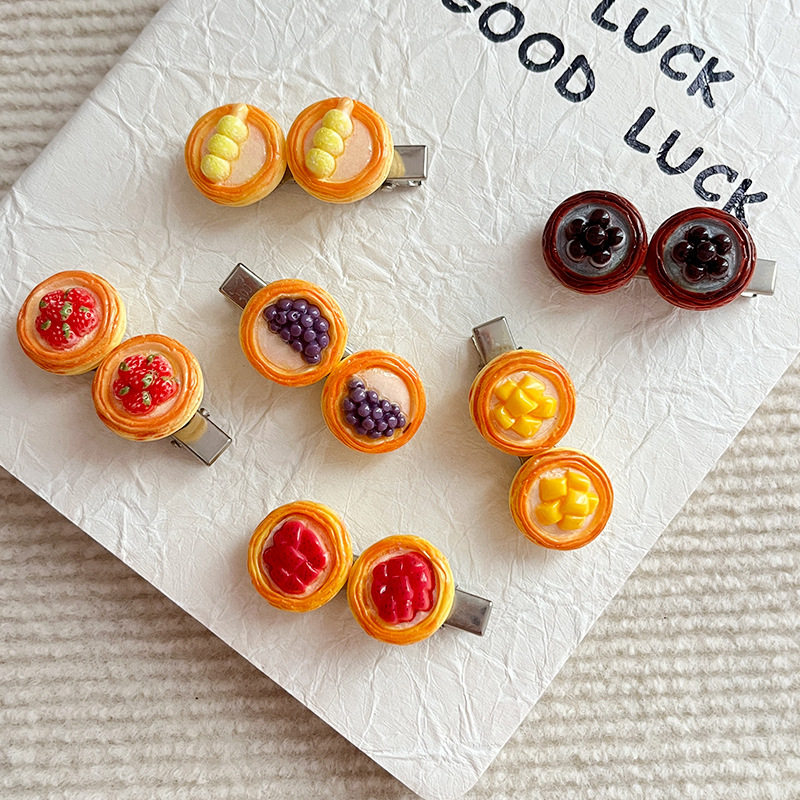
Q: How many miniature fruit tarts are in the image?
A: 12